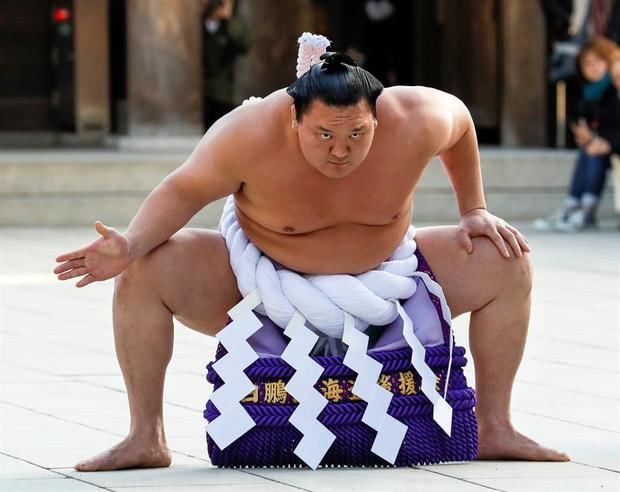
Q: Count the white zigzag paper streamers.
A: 5